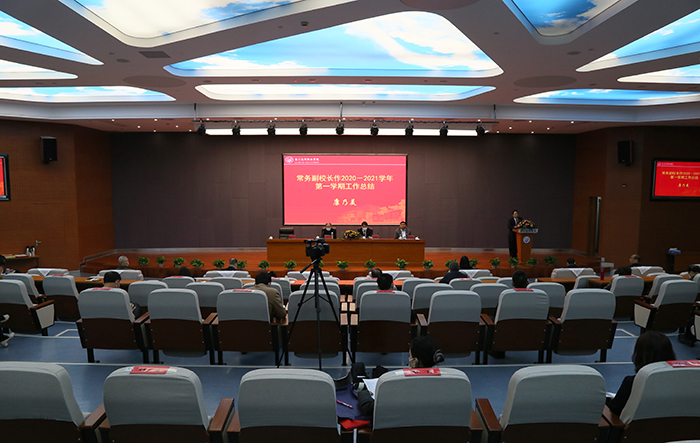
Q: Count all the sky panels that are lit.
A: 10